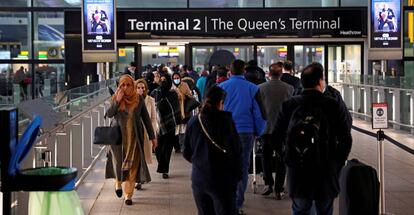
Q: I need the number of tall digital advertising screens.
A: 2